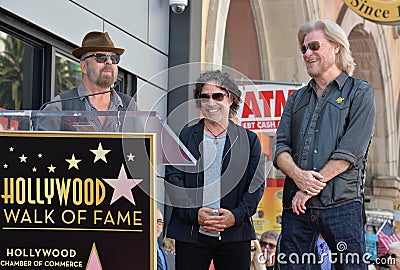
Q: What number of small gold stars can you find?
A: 9